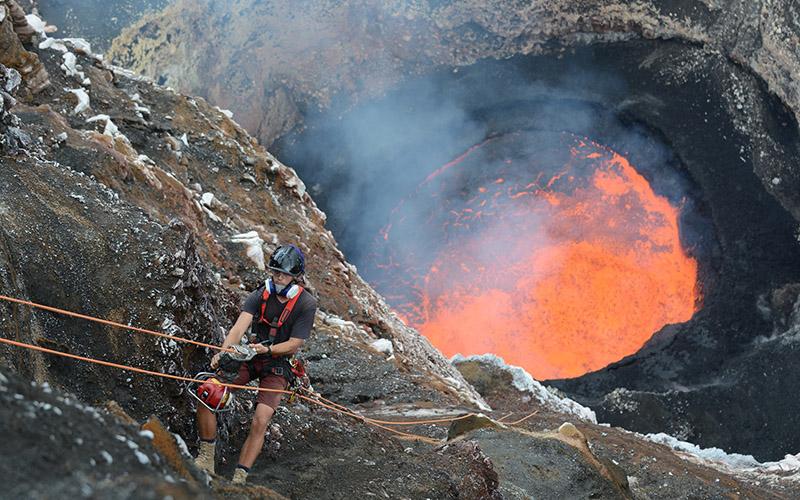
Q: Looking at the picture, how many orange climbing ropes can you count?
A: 2